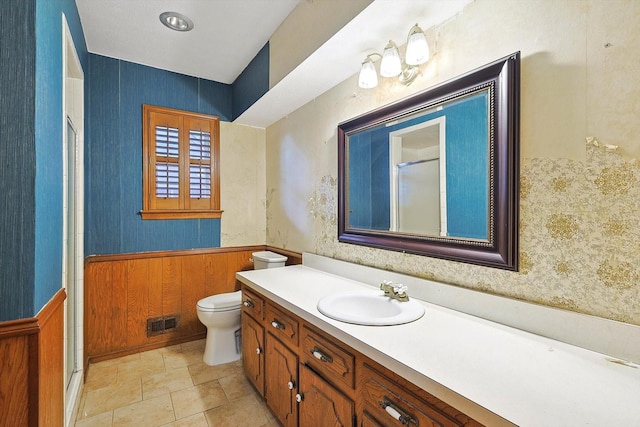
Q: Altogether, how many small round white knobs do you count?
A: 3